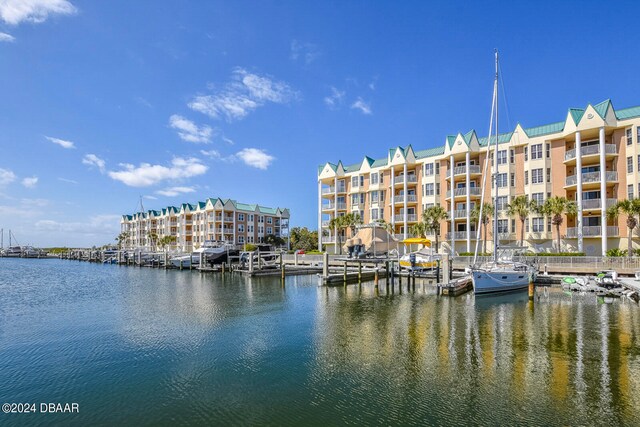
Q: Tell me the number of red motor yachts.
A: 0